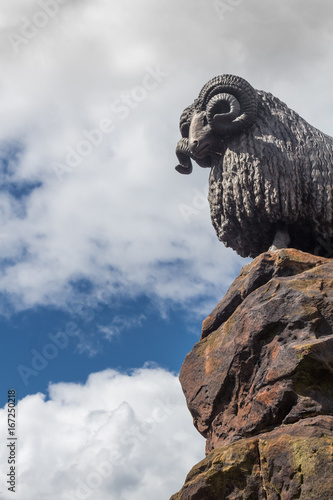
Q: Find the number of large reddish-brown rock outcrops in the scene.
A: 1